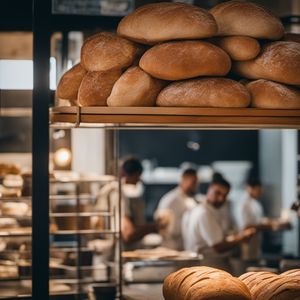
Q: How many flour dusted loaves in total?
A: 11